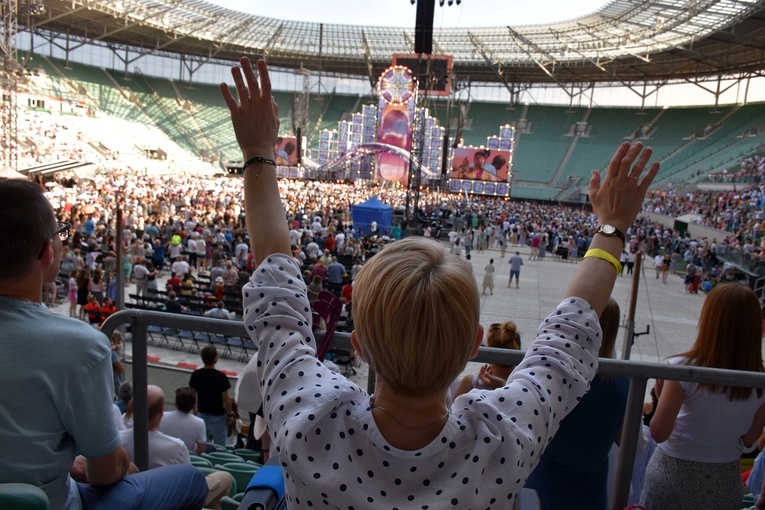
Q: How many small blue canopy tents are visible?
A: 1